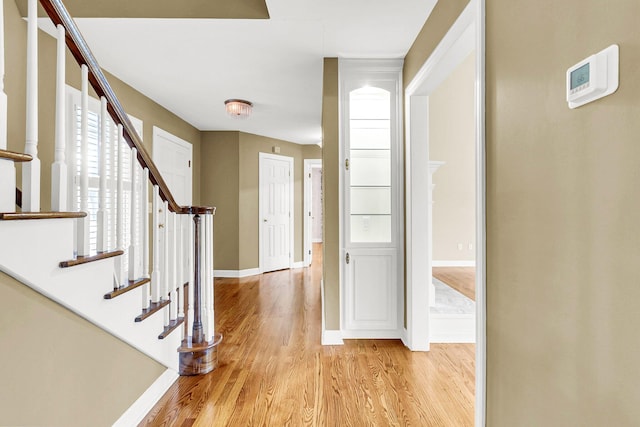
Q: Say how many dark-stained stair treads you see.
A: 7